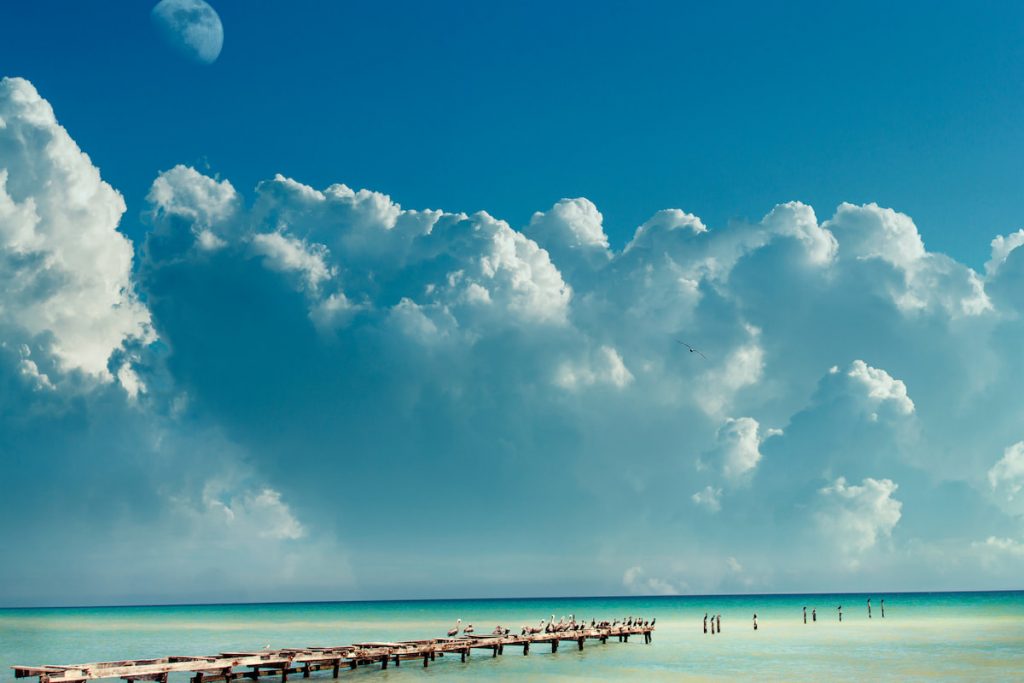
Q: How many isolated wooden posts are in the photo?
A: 9